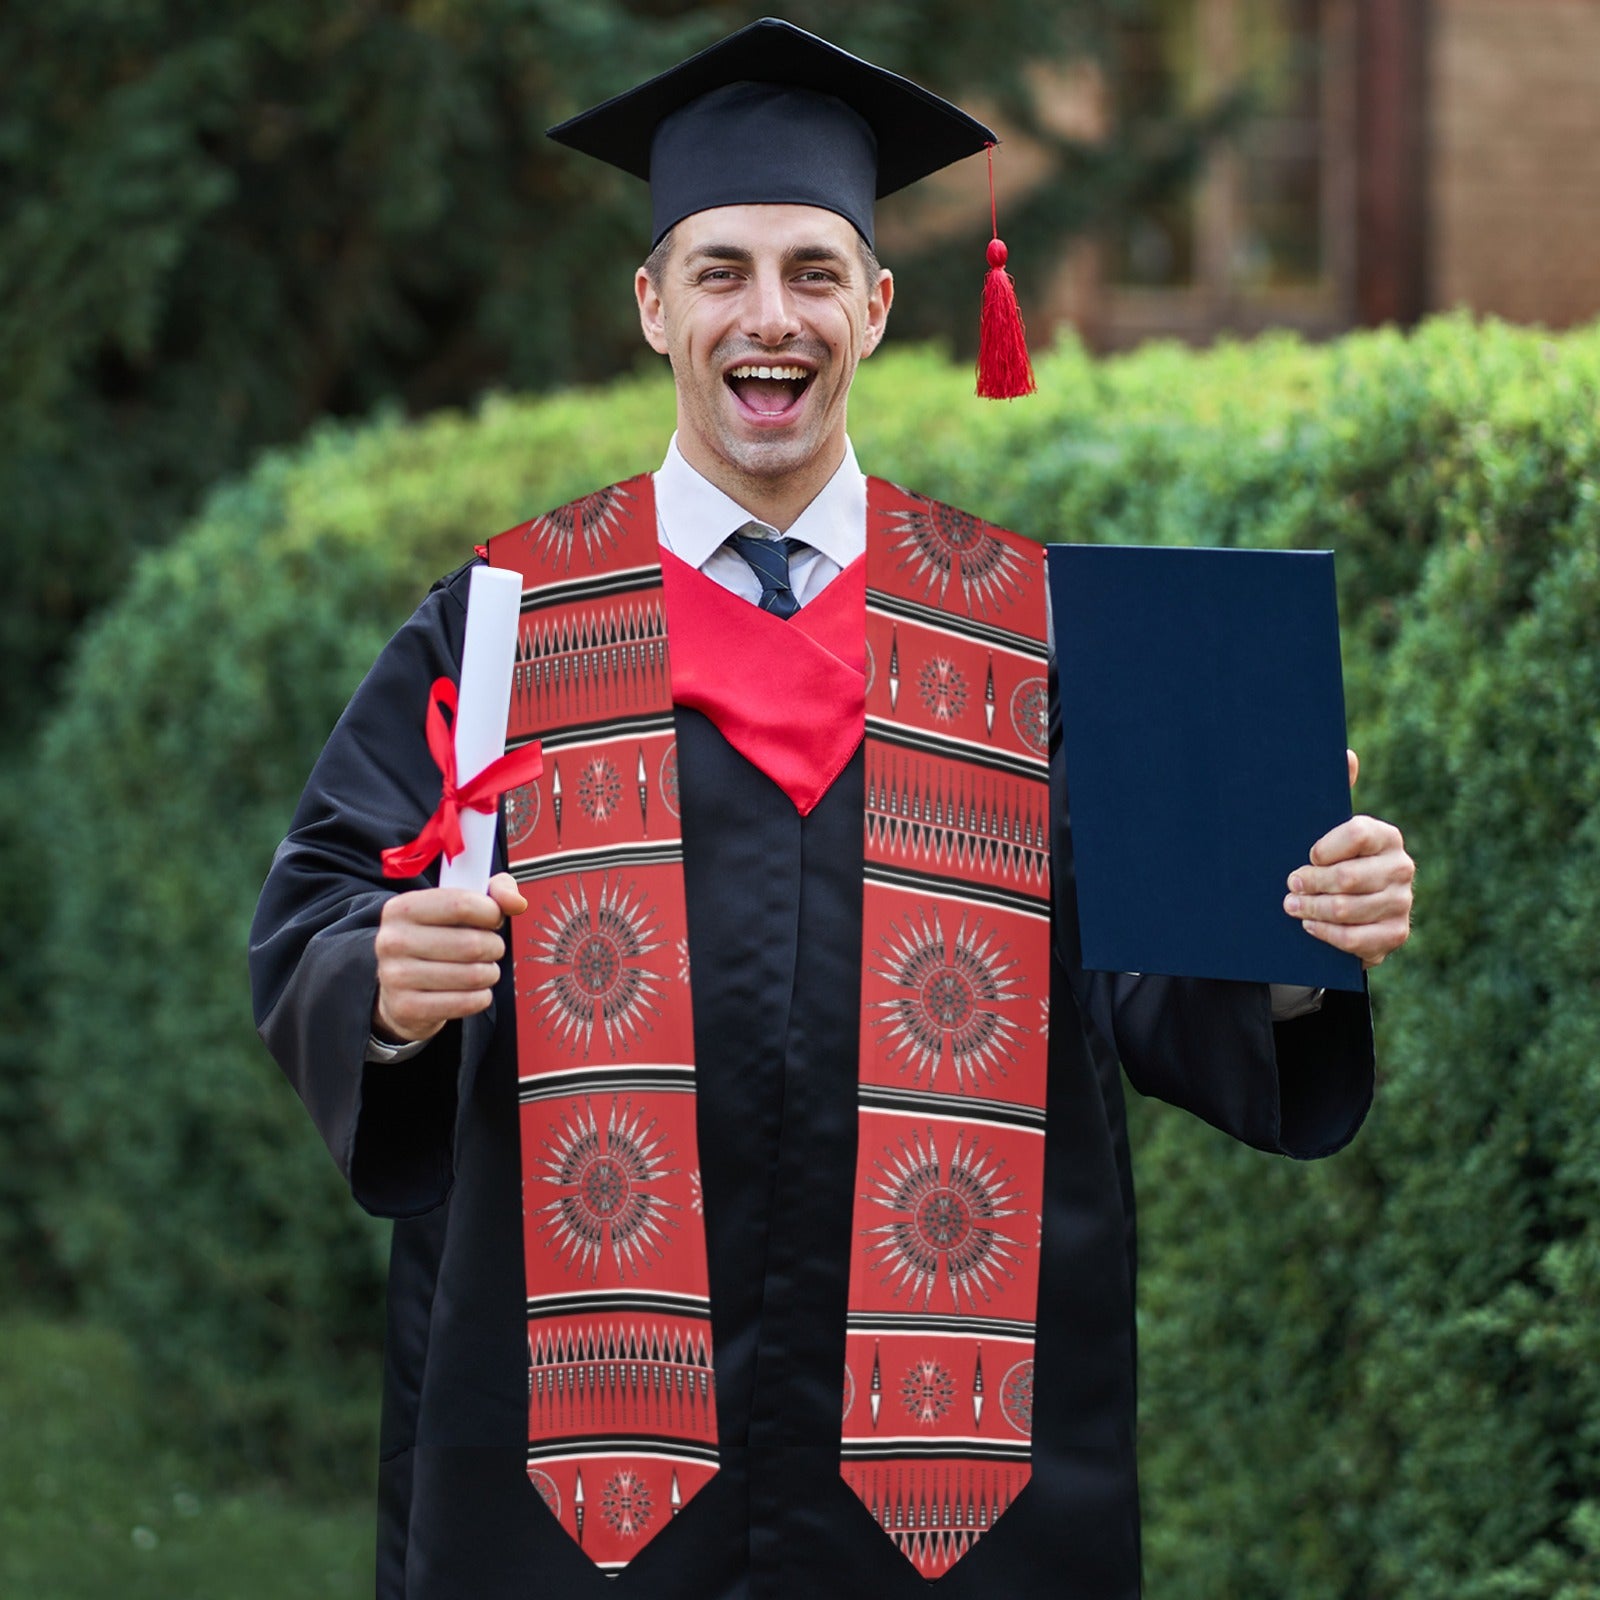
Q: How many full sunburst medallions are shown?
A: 4